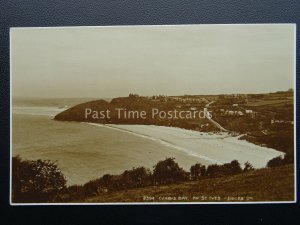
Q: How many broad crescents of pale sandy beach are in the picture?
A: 1